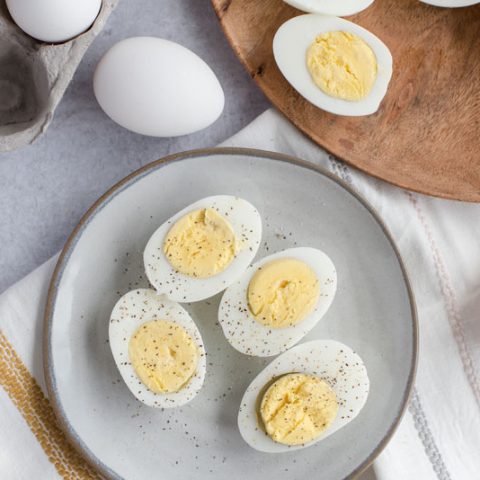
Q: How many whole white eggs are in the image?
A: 2